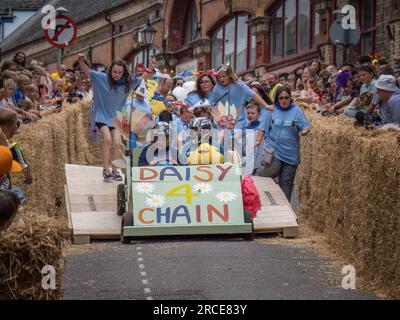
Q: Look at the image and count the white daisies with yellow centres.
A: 4